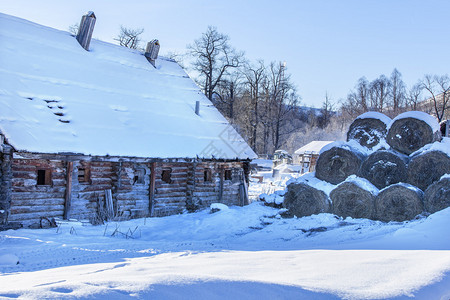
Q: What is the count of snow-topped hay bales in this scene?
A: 9